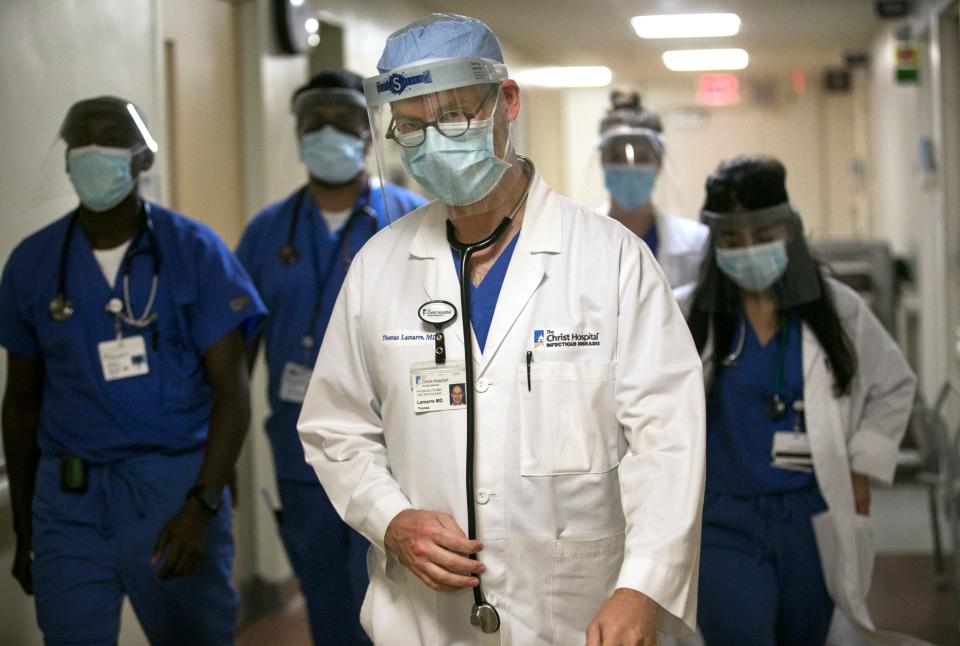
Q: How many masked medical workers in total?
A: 5